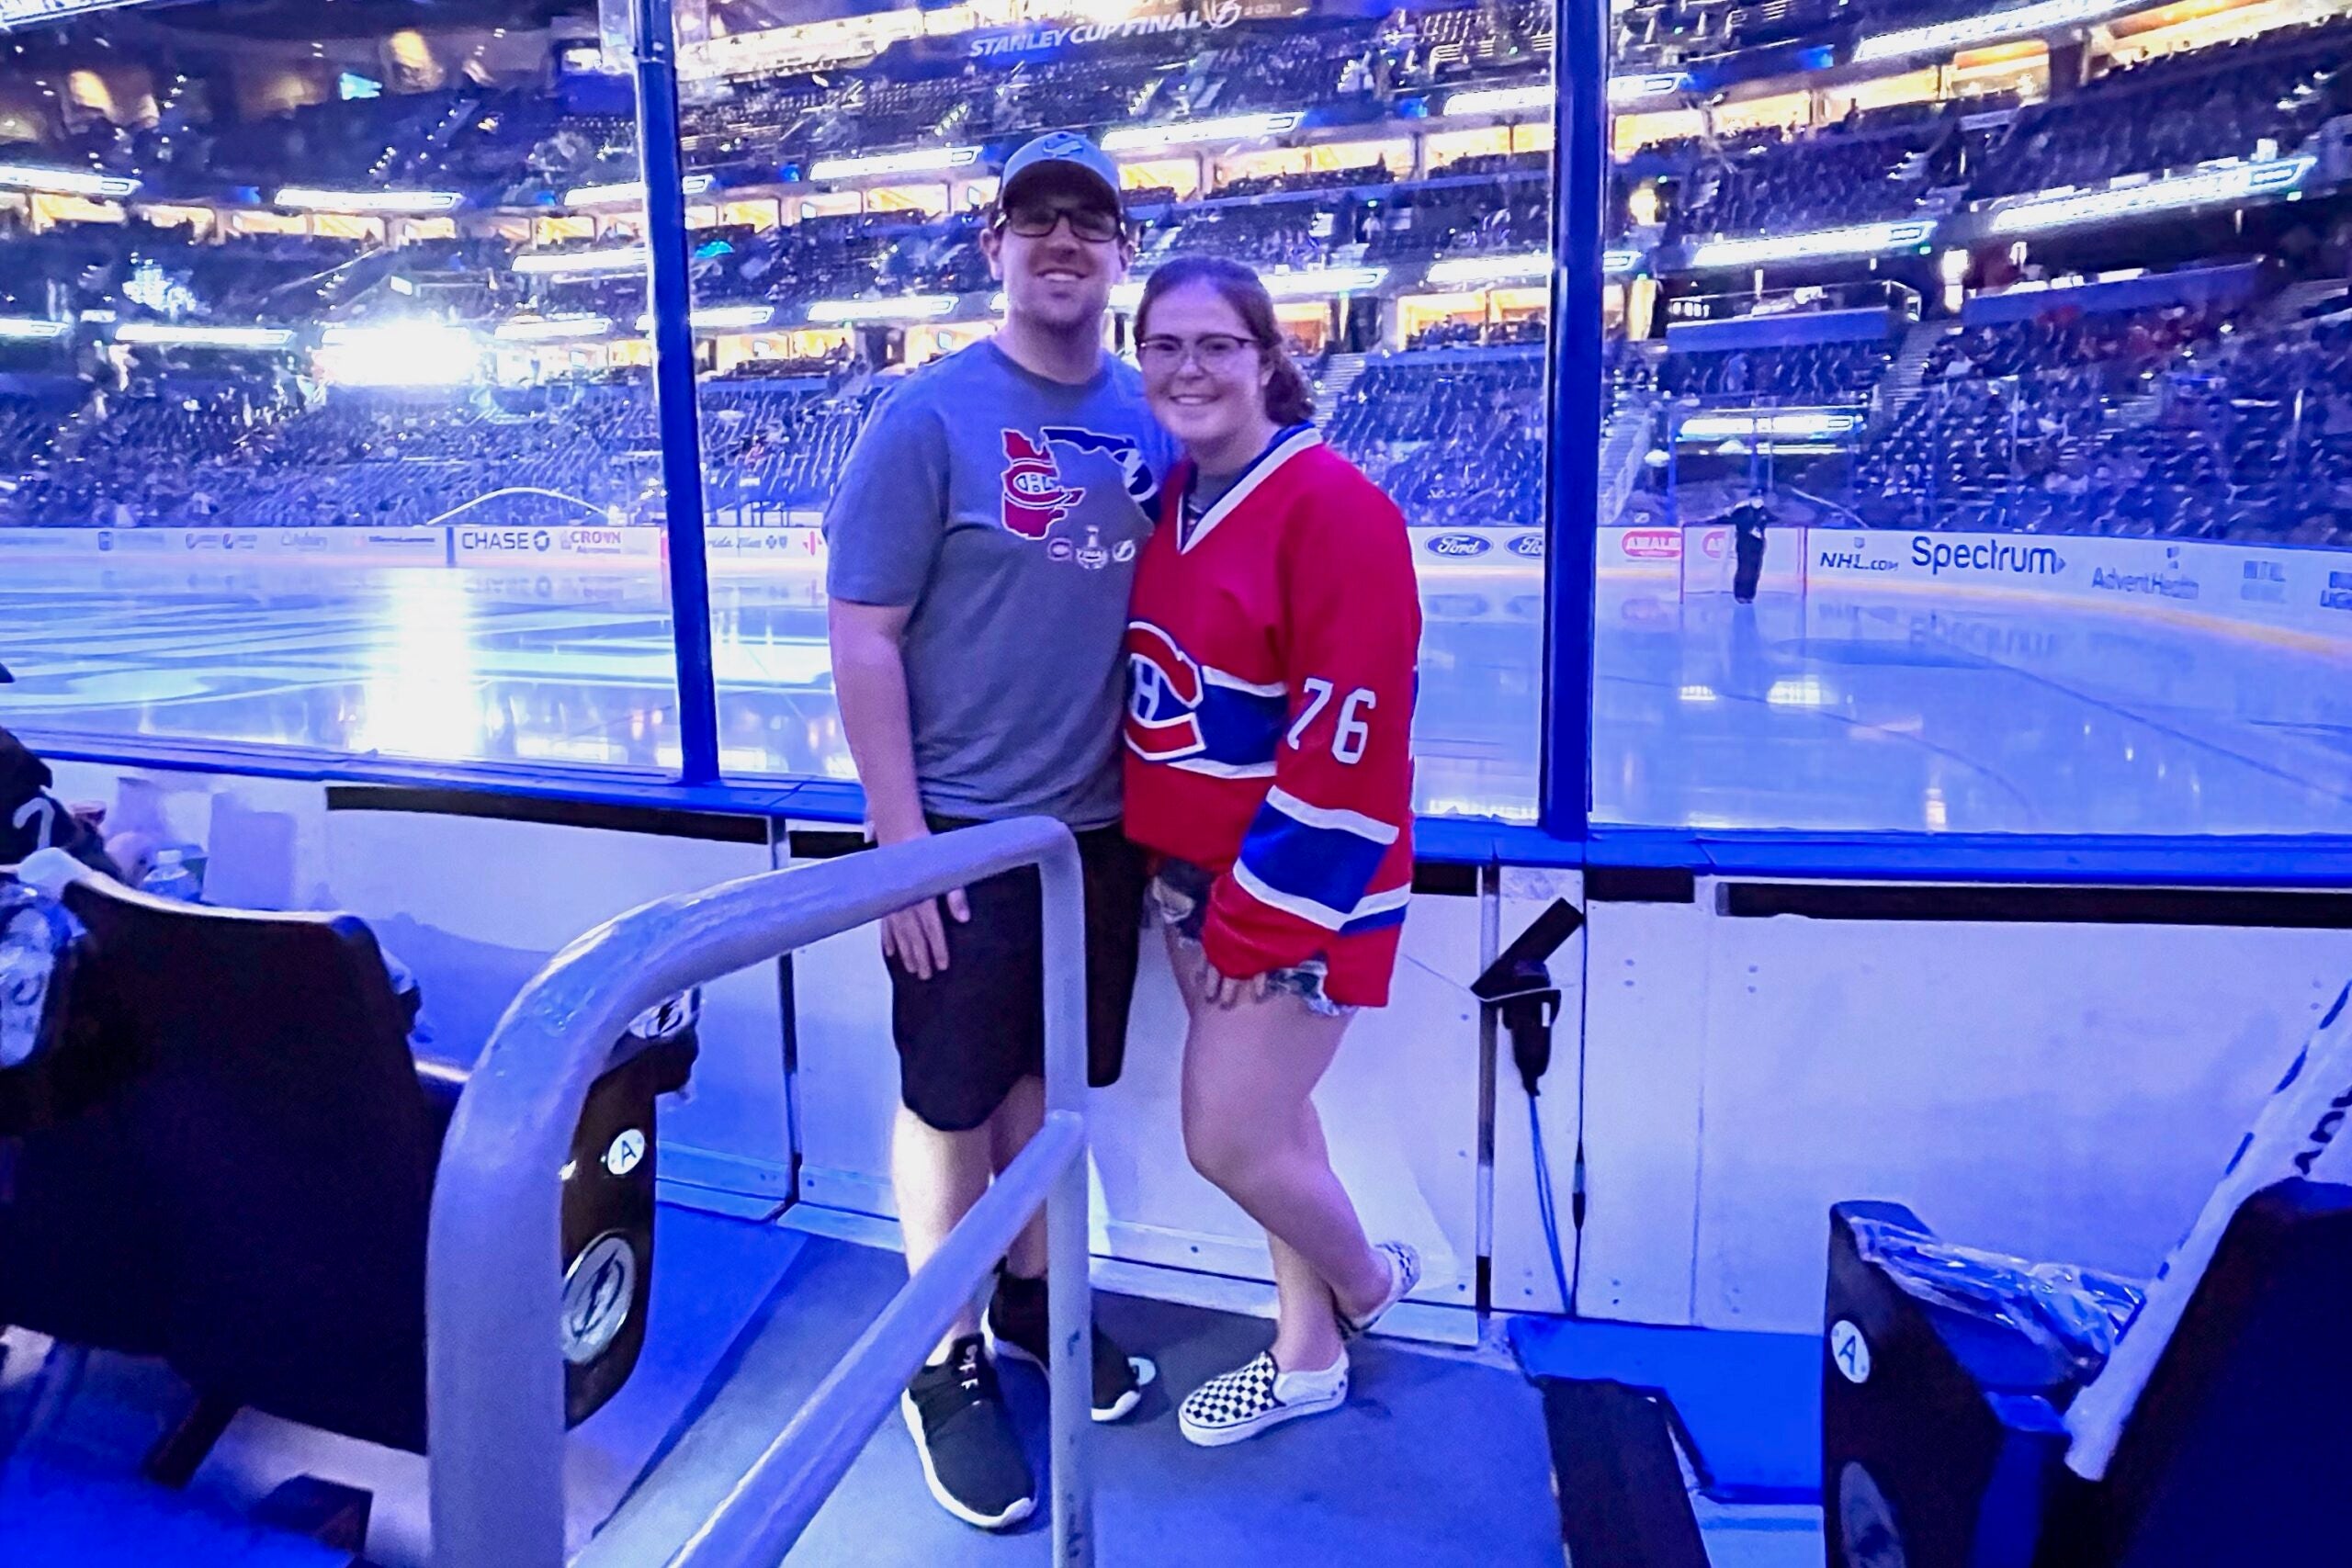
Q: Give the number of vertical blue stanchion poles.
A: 2